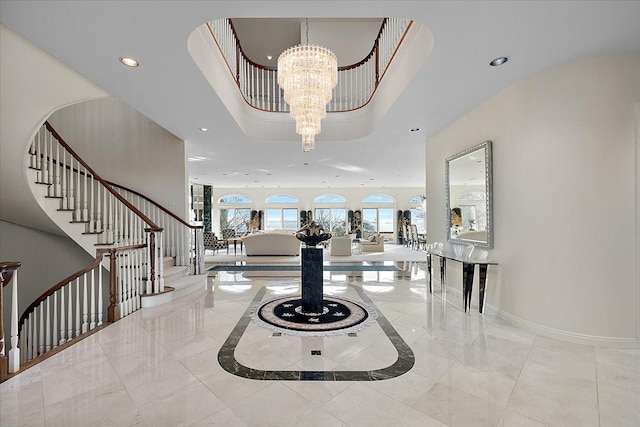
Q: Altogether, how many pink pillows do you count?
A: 0